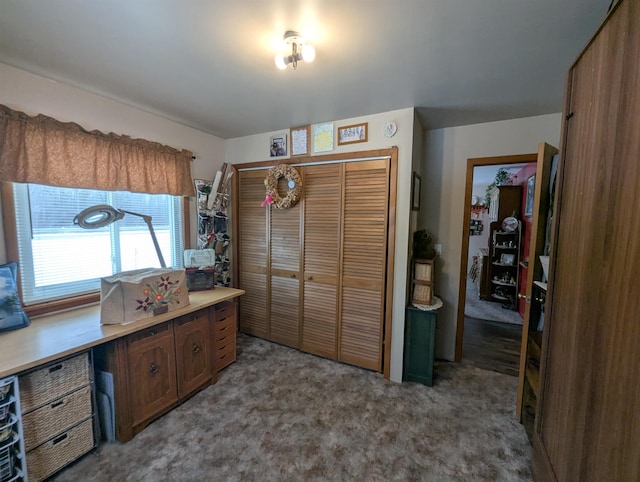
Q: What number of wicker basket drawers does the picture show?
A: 3